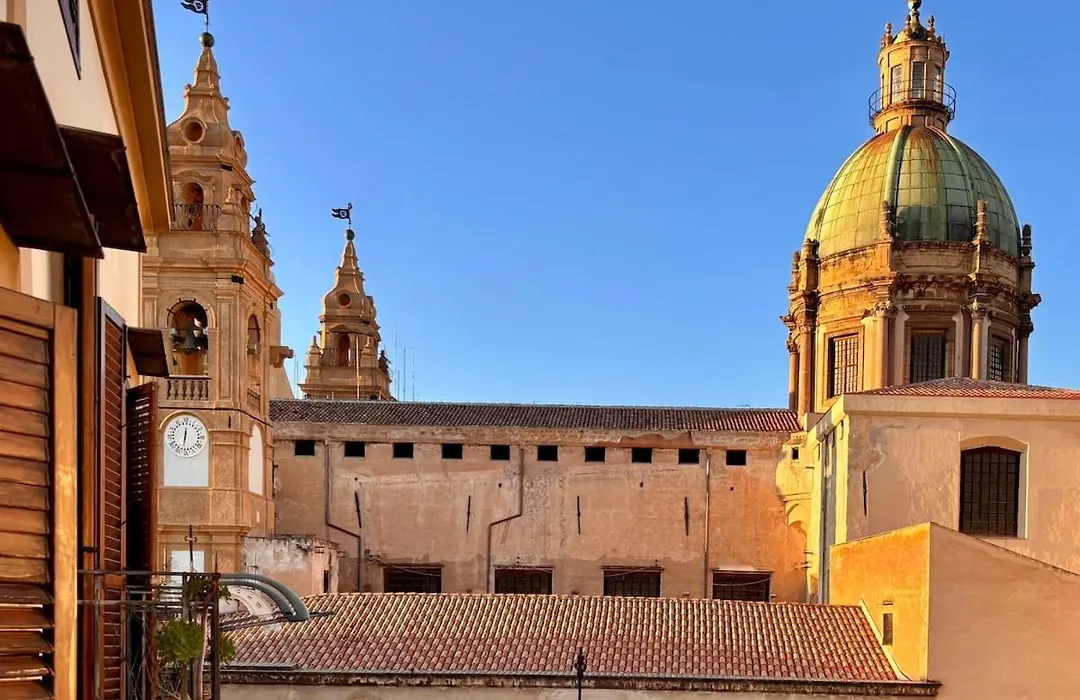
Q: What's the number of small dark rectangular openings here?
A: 10